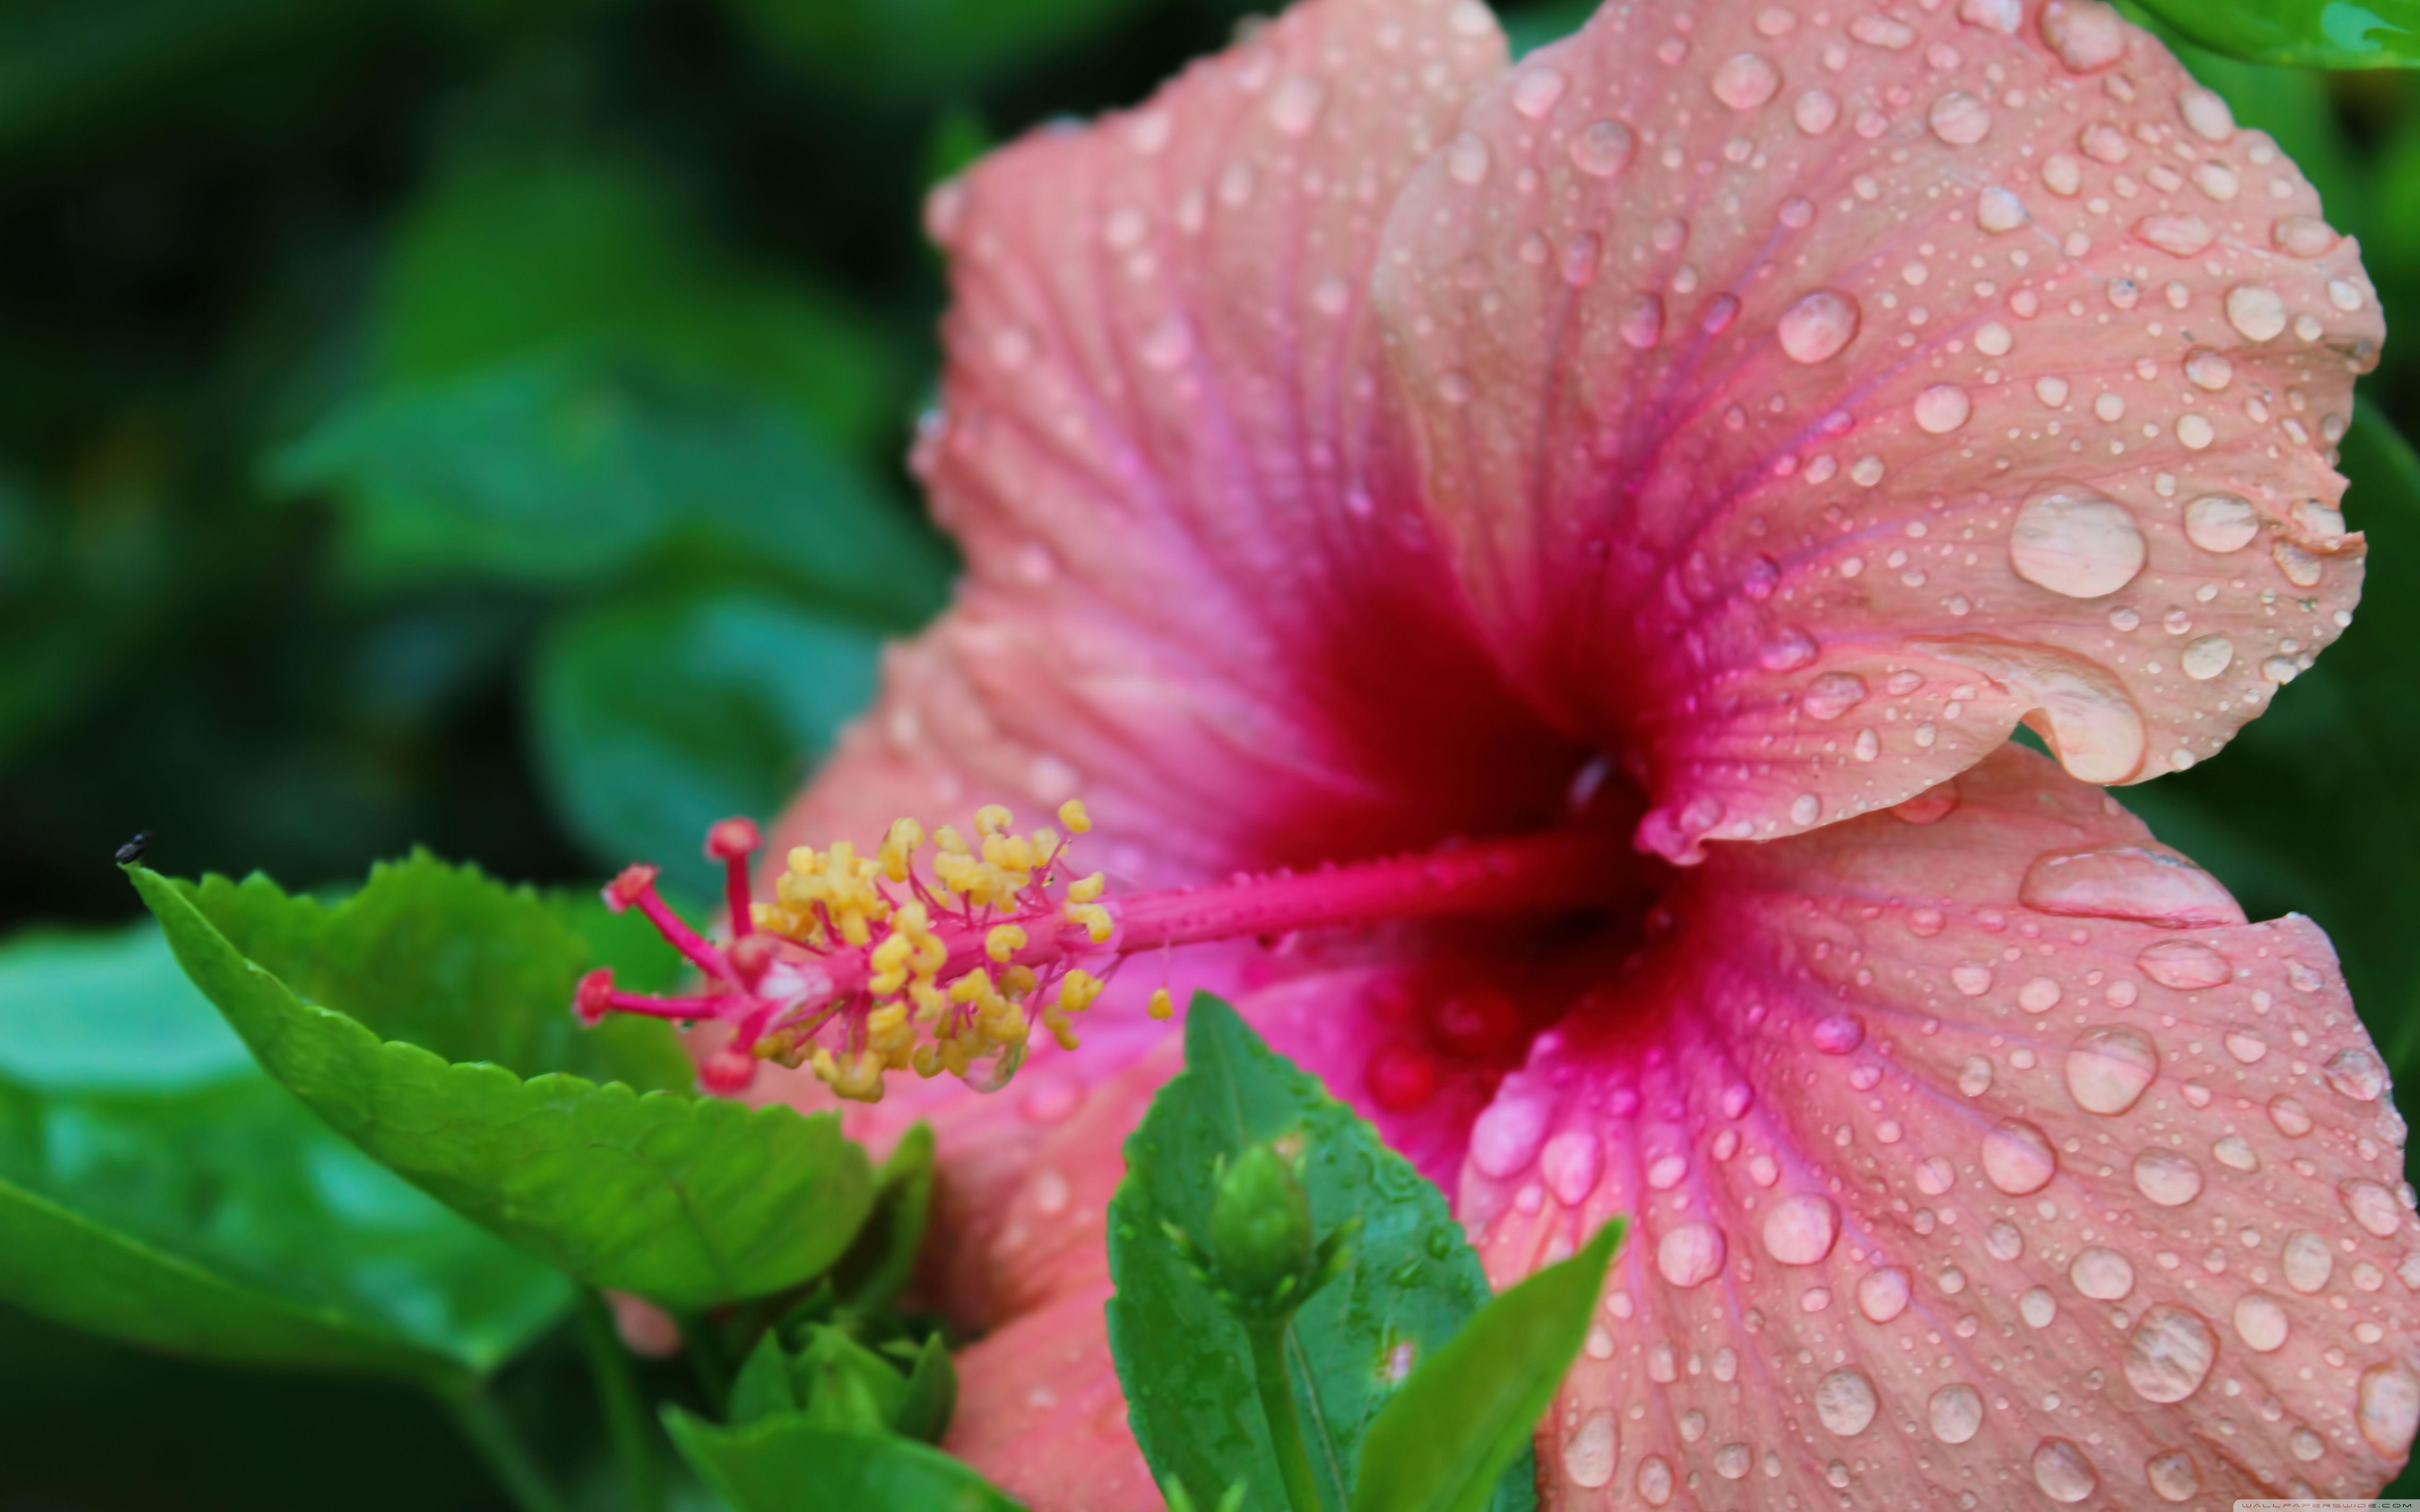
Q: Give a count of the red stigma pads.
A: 5